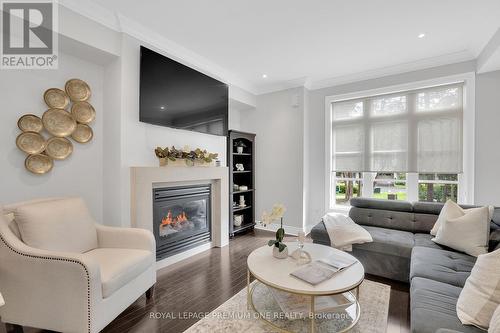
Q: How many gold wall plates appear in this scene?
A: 9